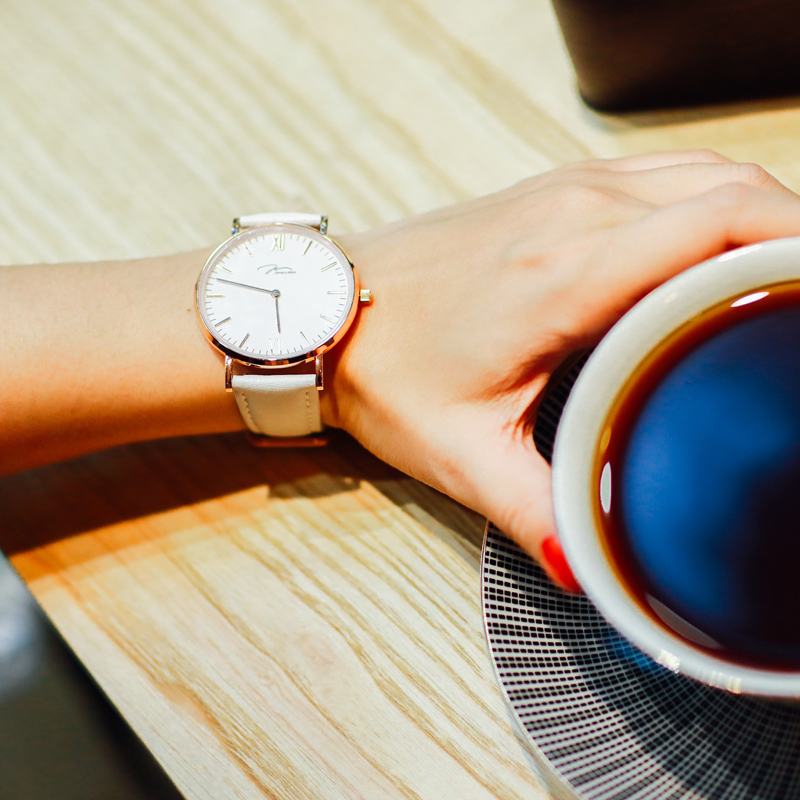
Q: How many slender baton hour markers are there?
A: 10